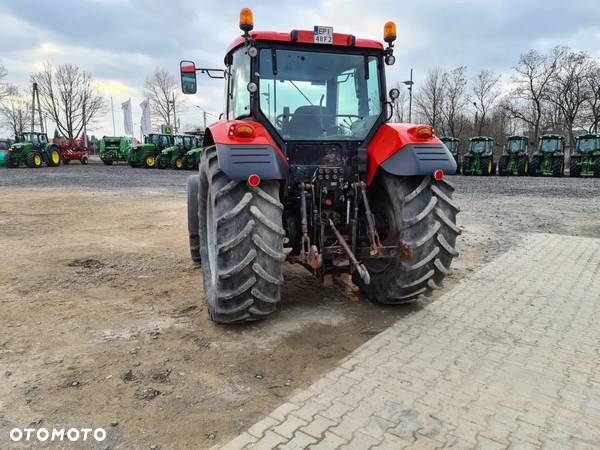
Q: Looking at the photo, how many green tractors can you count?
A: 9